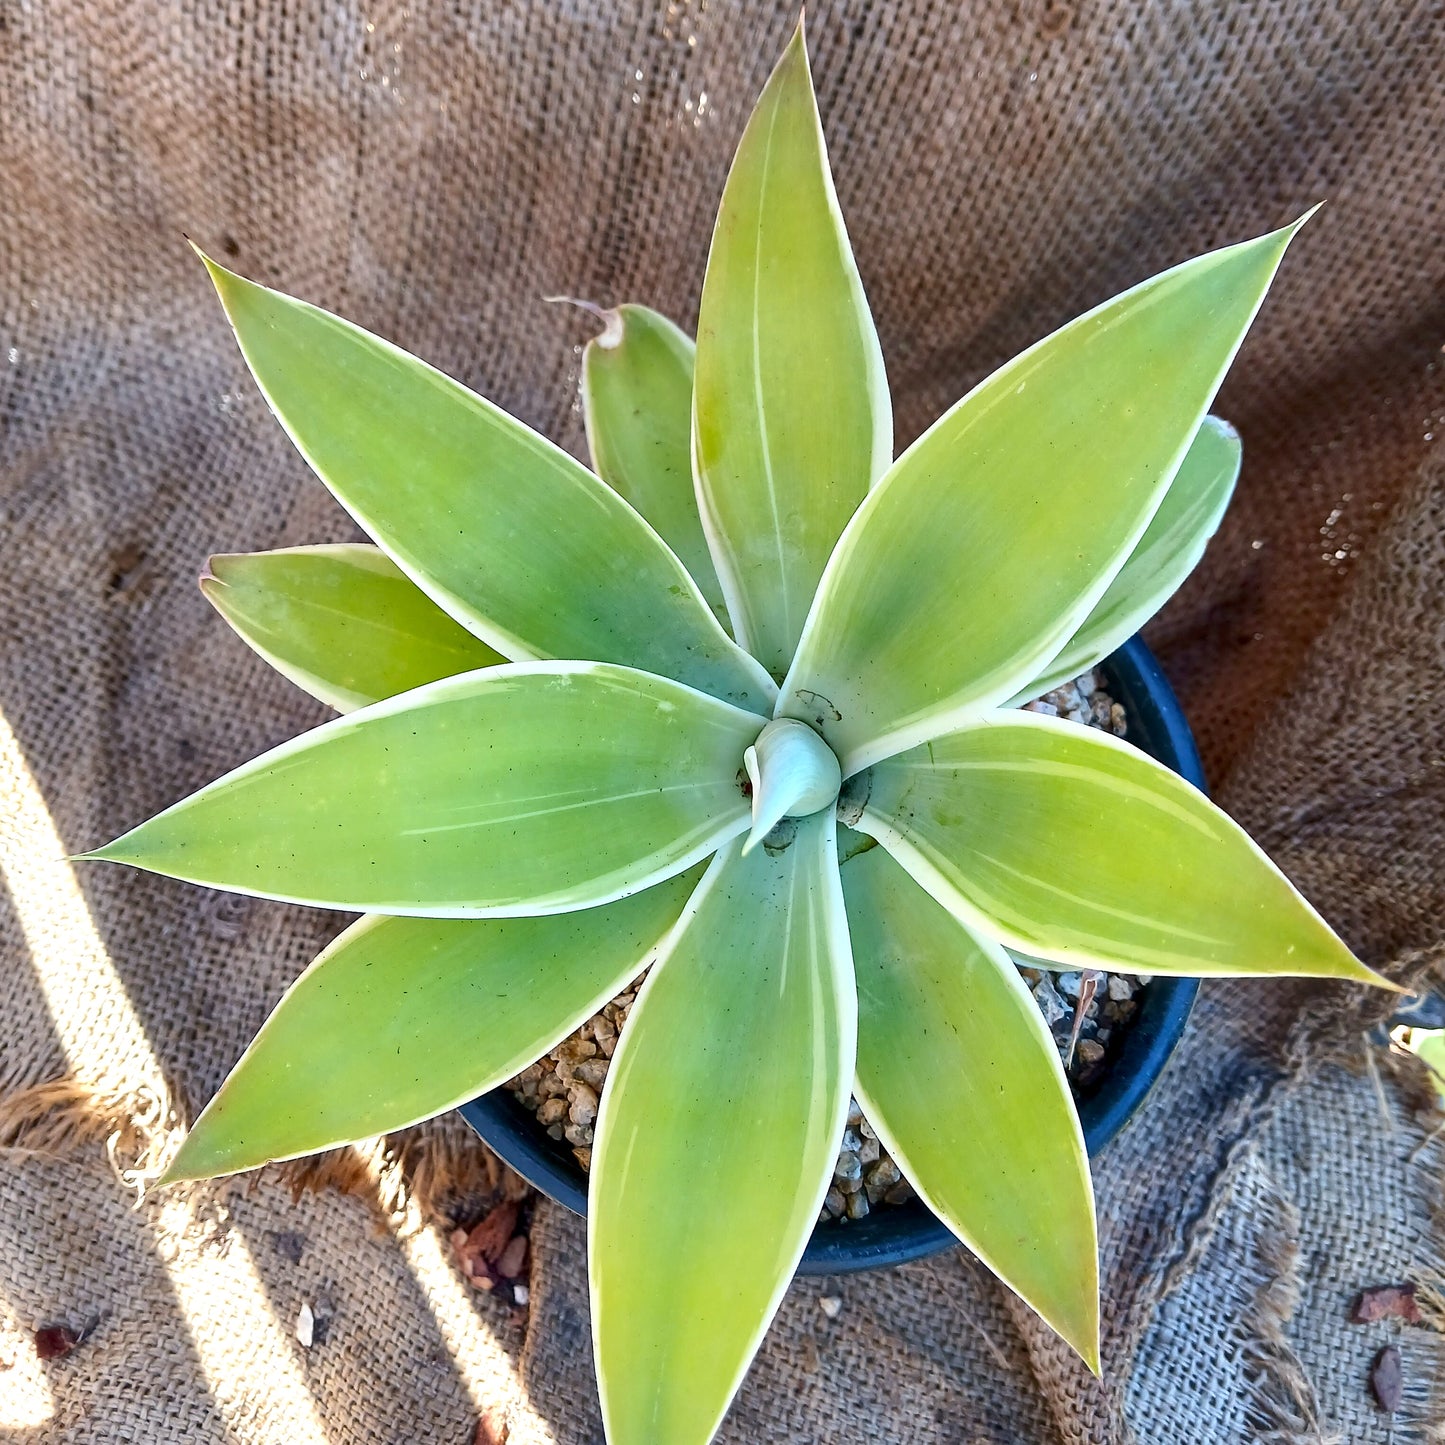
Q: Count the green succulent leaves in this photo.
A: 11